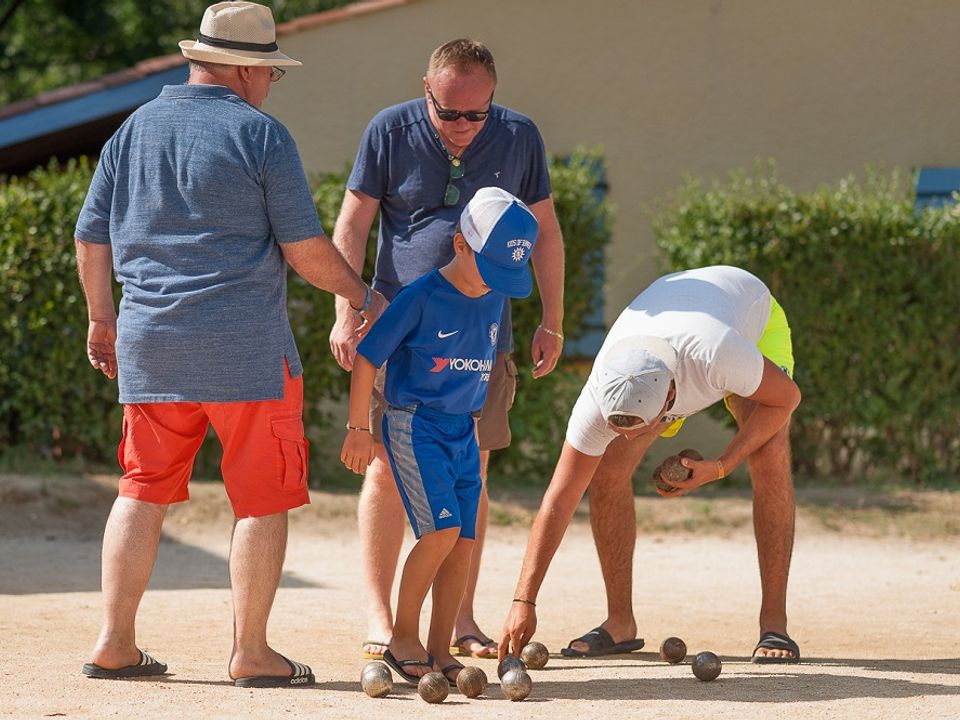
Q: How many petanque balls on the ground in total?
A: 8